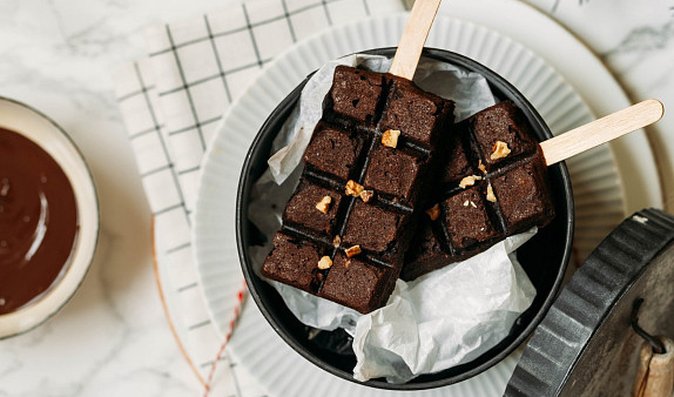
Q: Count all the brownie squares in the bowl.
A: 13